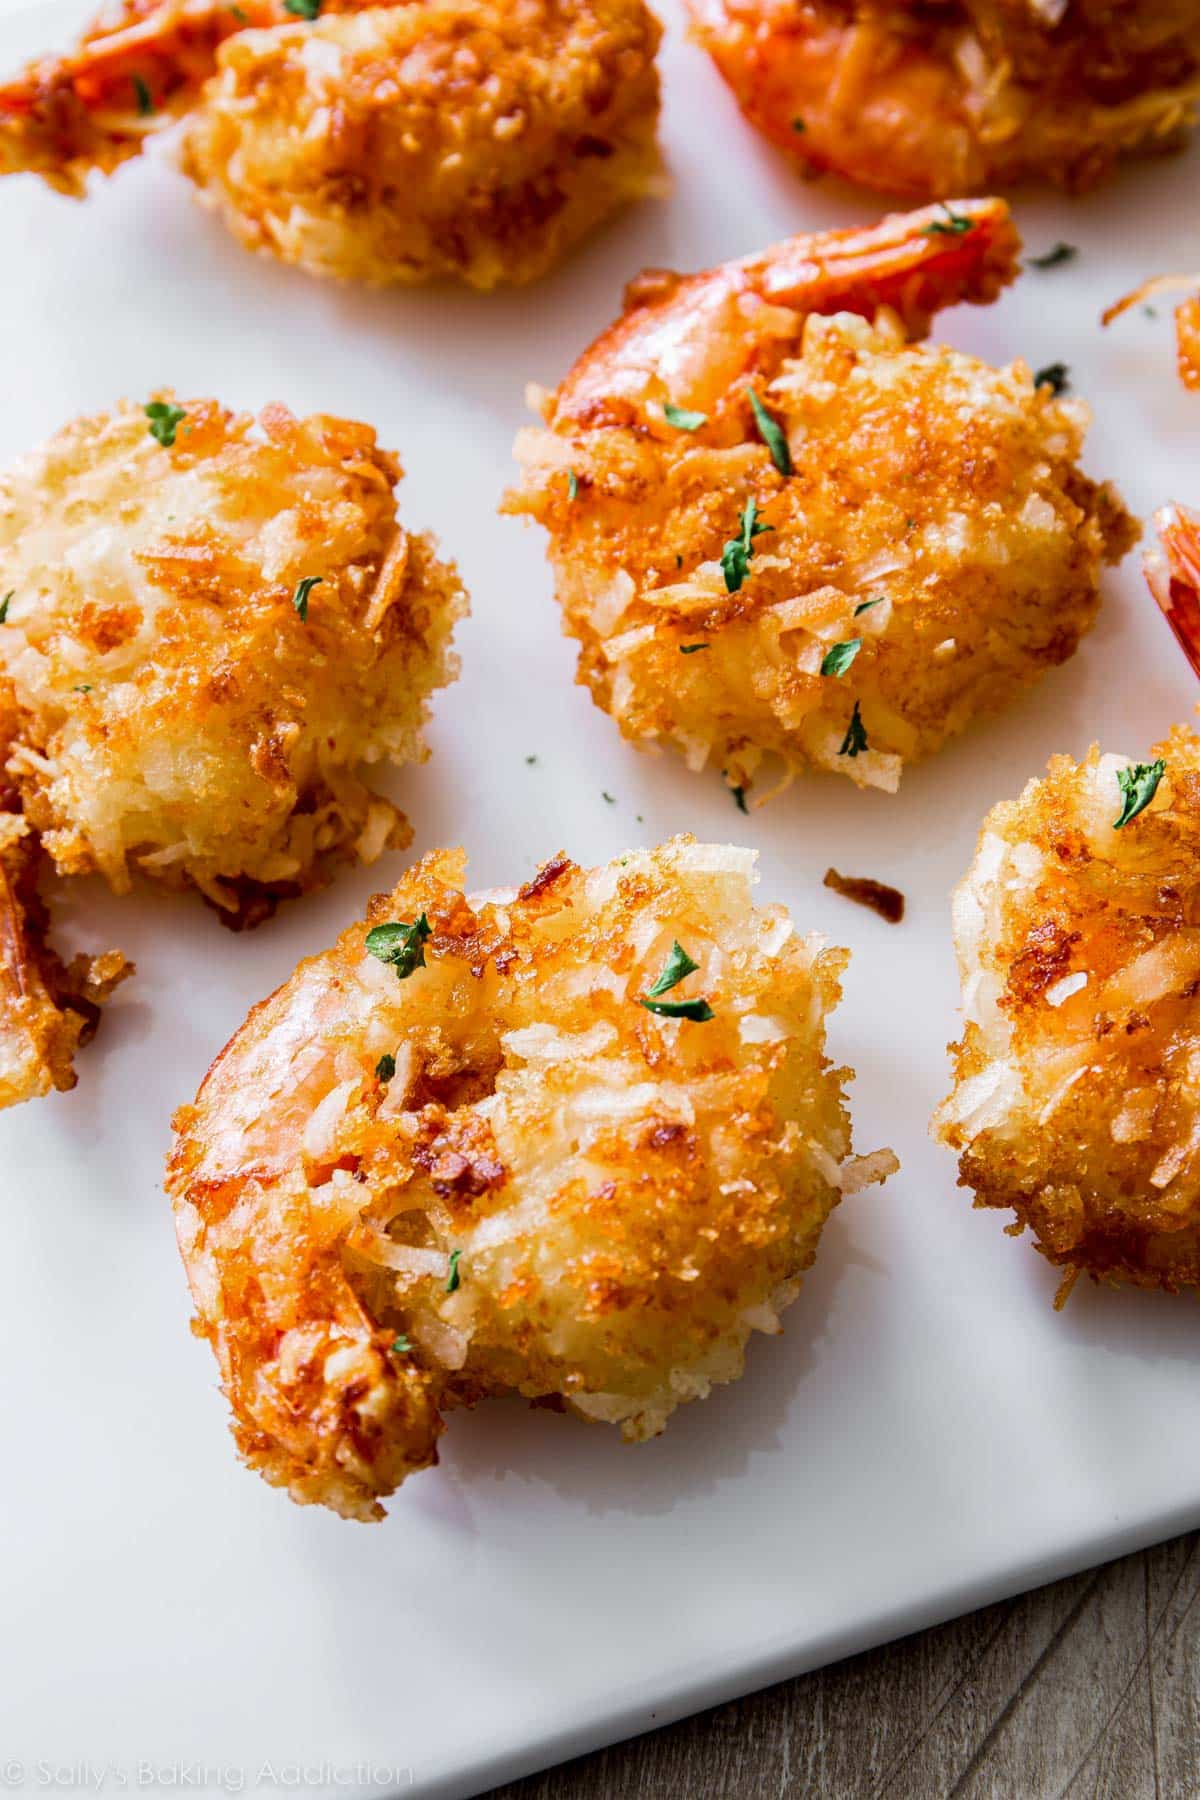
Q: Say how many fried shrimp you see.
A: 6